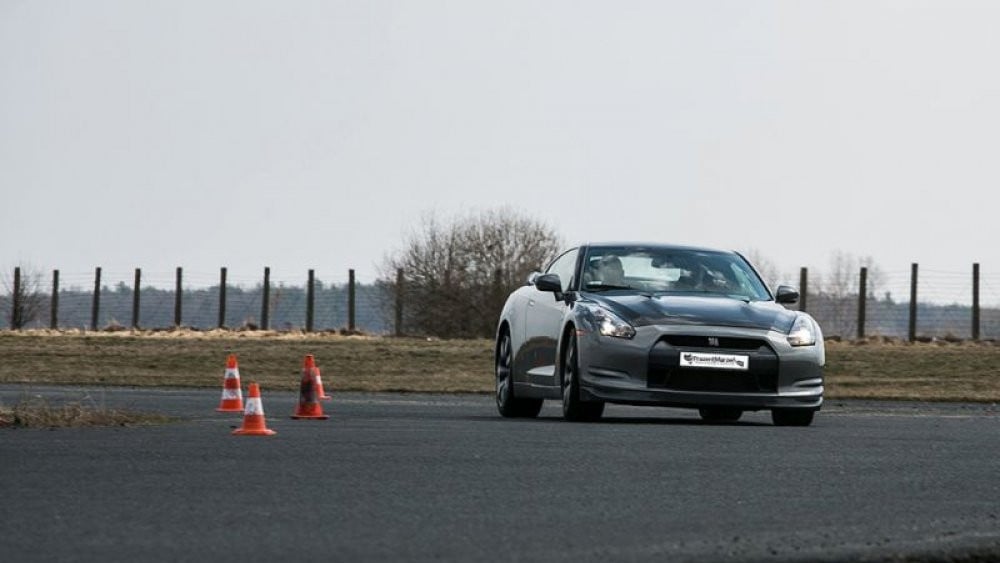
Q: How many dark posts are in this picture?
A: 14